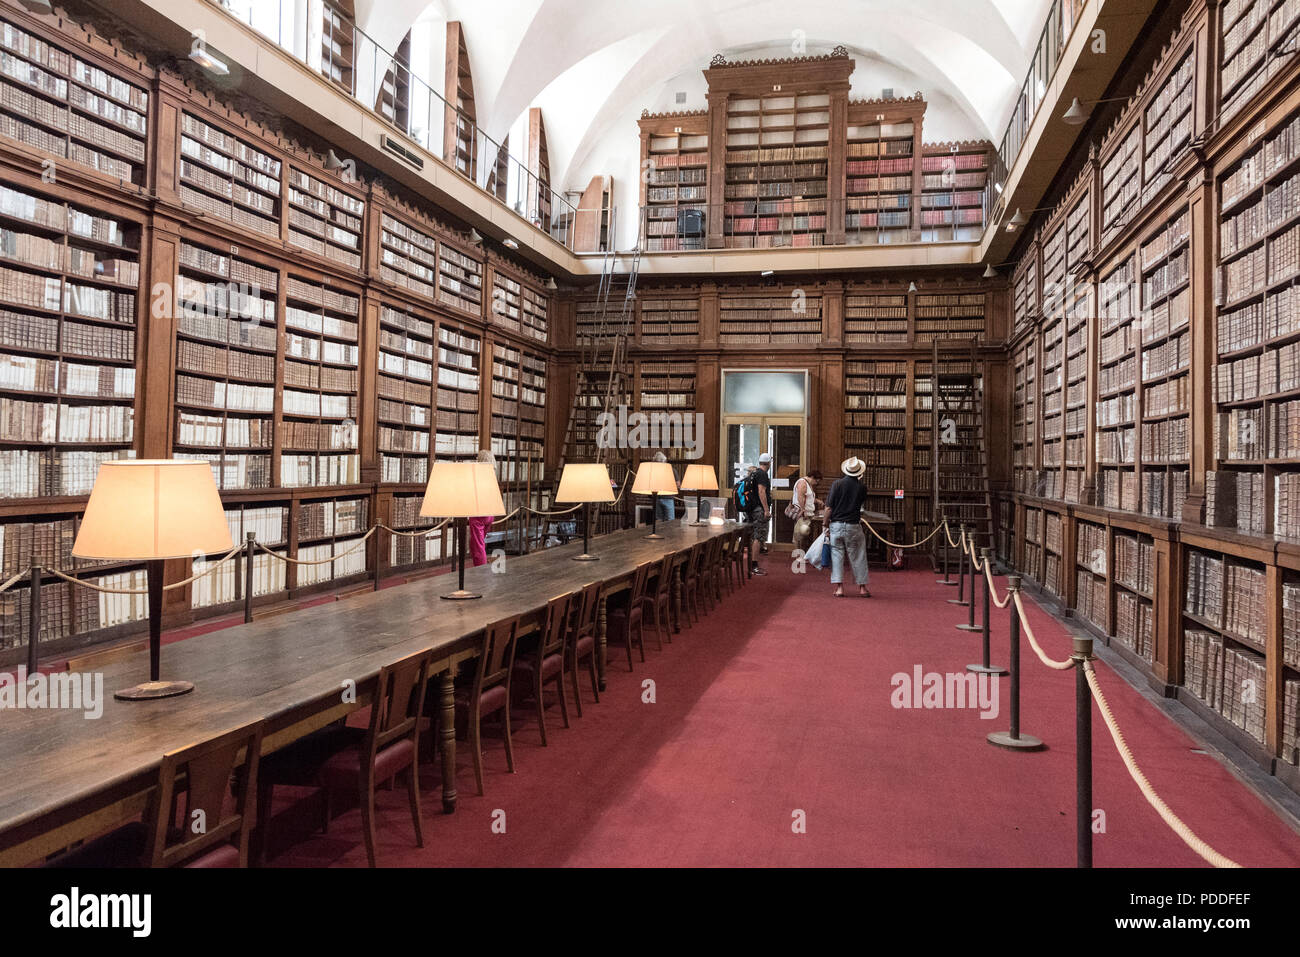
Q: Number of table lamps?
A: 5